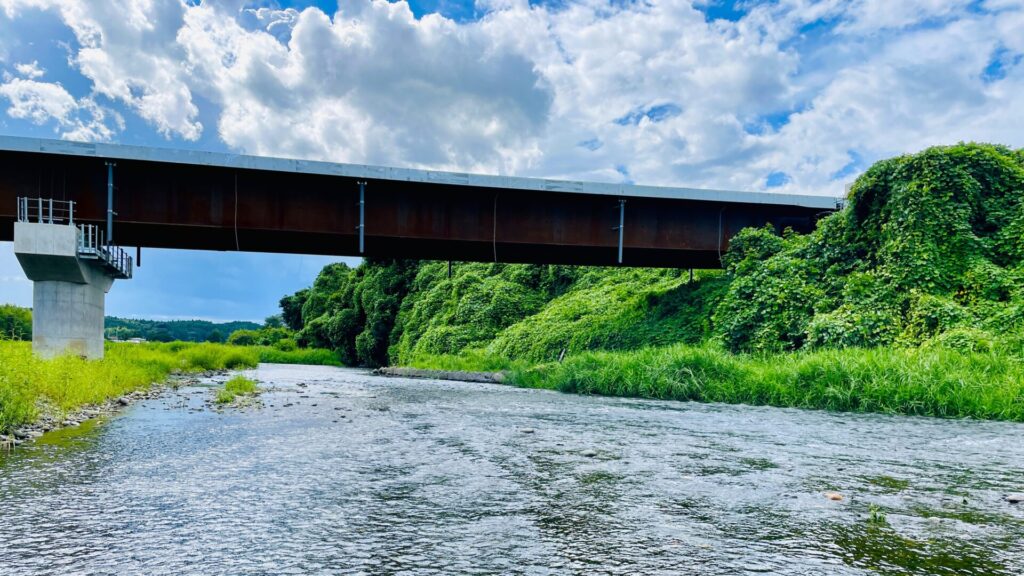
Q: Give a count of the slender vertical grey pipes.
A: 3